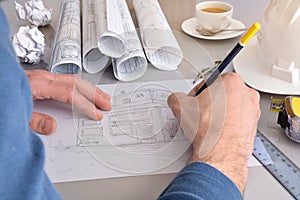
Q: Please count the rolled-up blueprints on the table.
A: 5